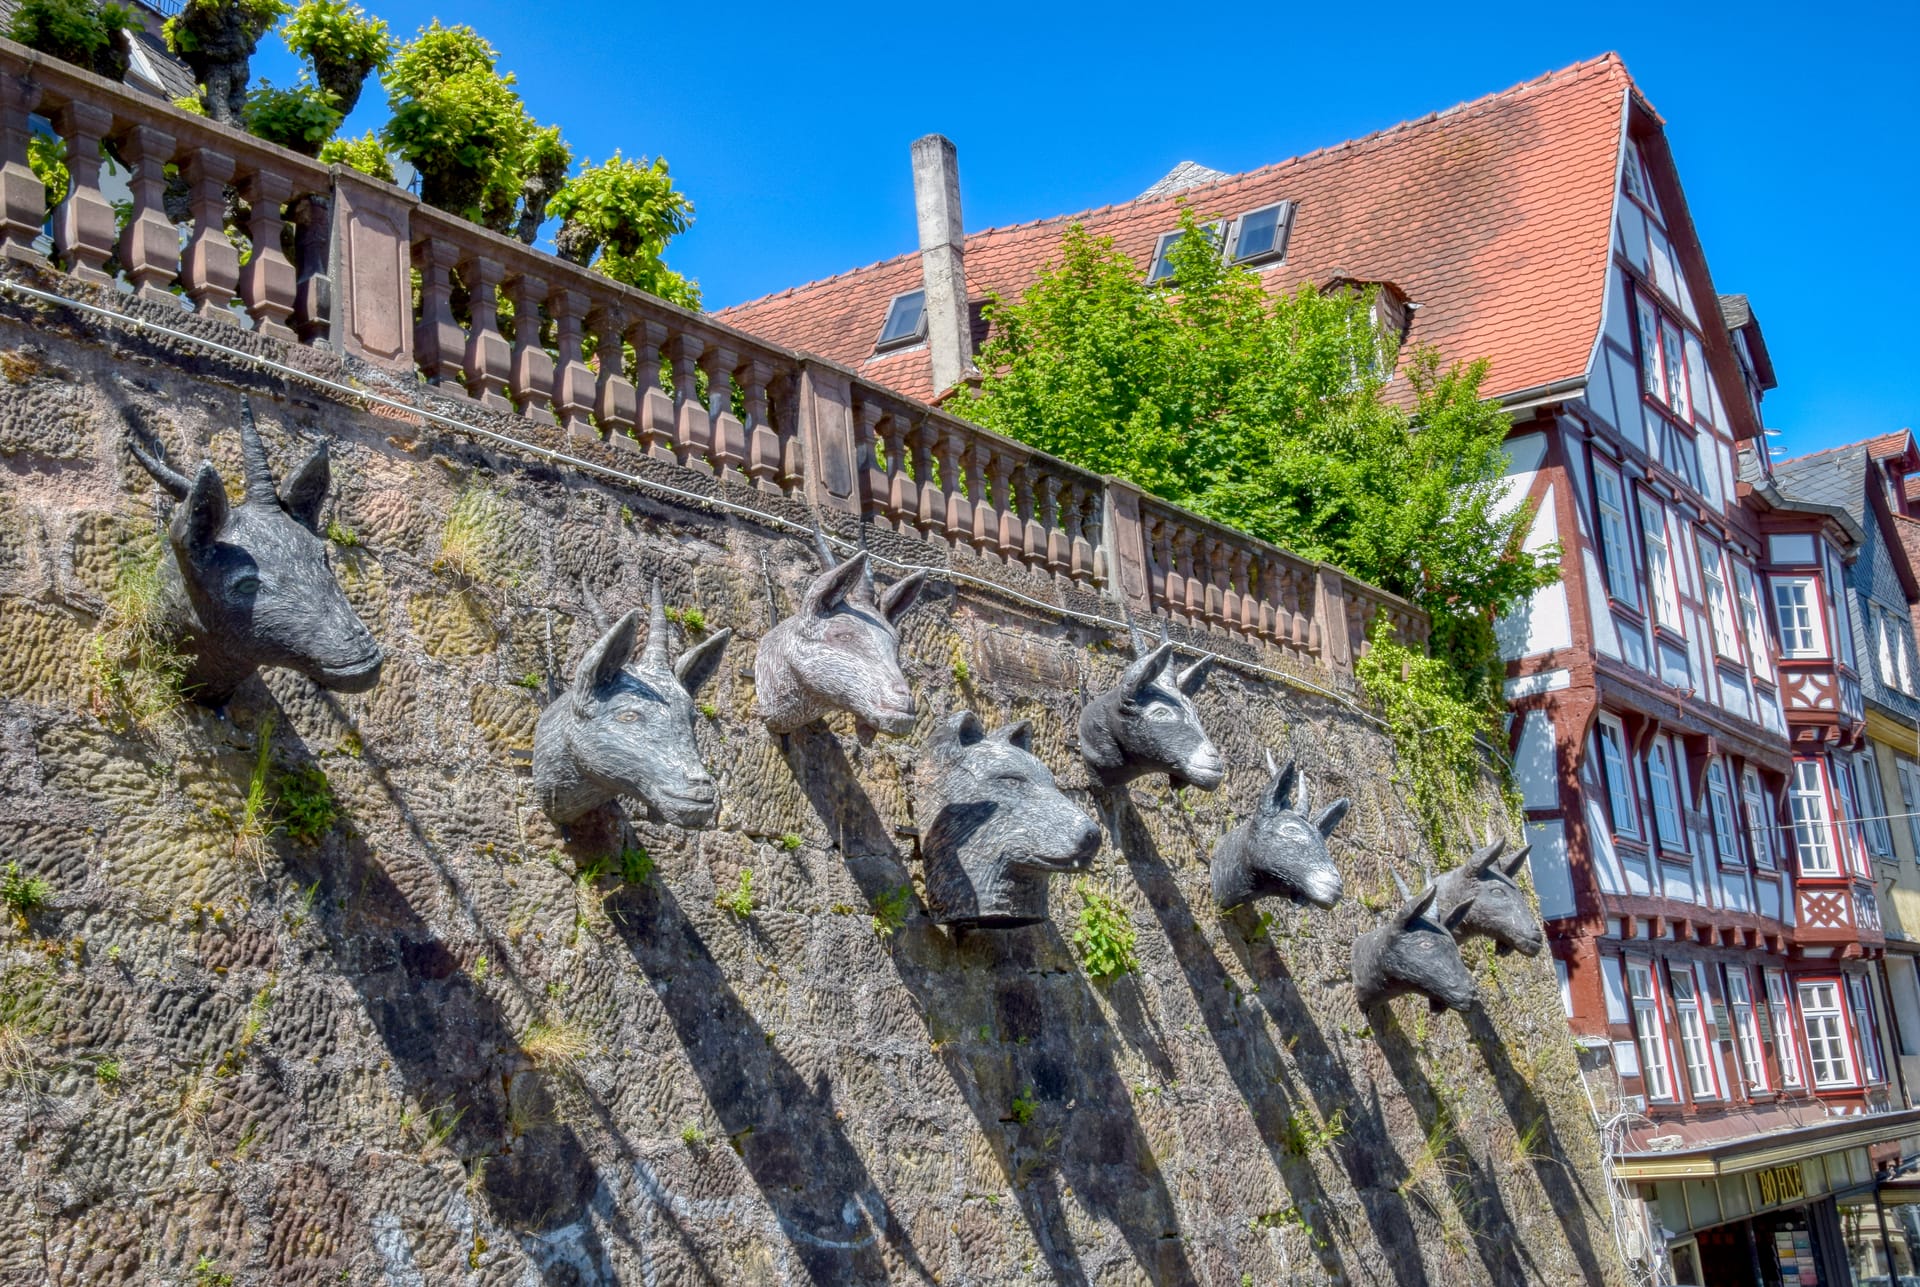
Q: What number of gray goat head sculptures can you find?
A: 7